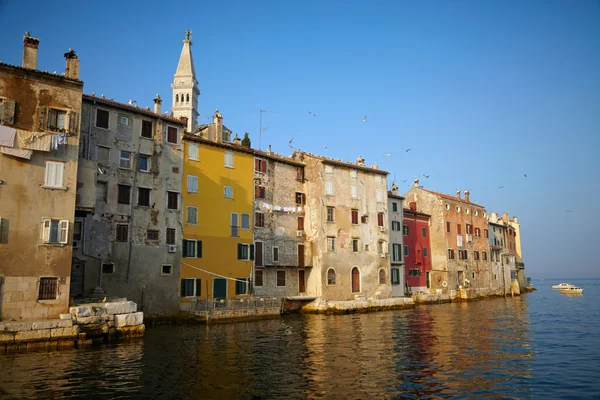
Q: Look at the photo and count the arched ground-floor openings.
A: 3